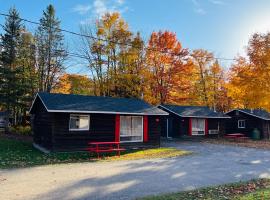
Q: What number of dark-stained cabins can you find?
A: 3